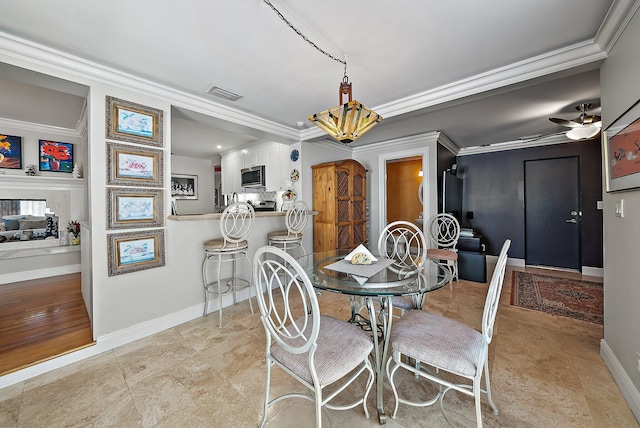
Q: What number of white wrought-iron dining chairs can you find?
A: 4